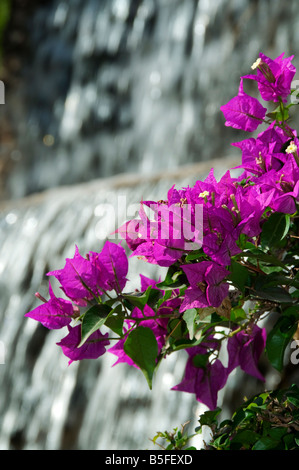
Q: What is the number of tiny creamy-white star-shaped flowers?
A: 3